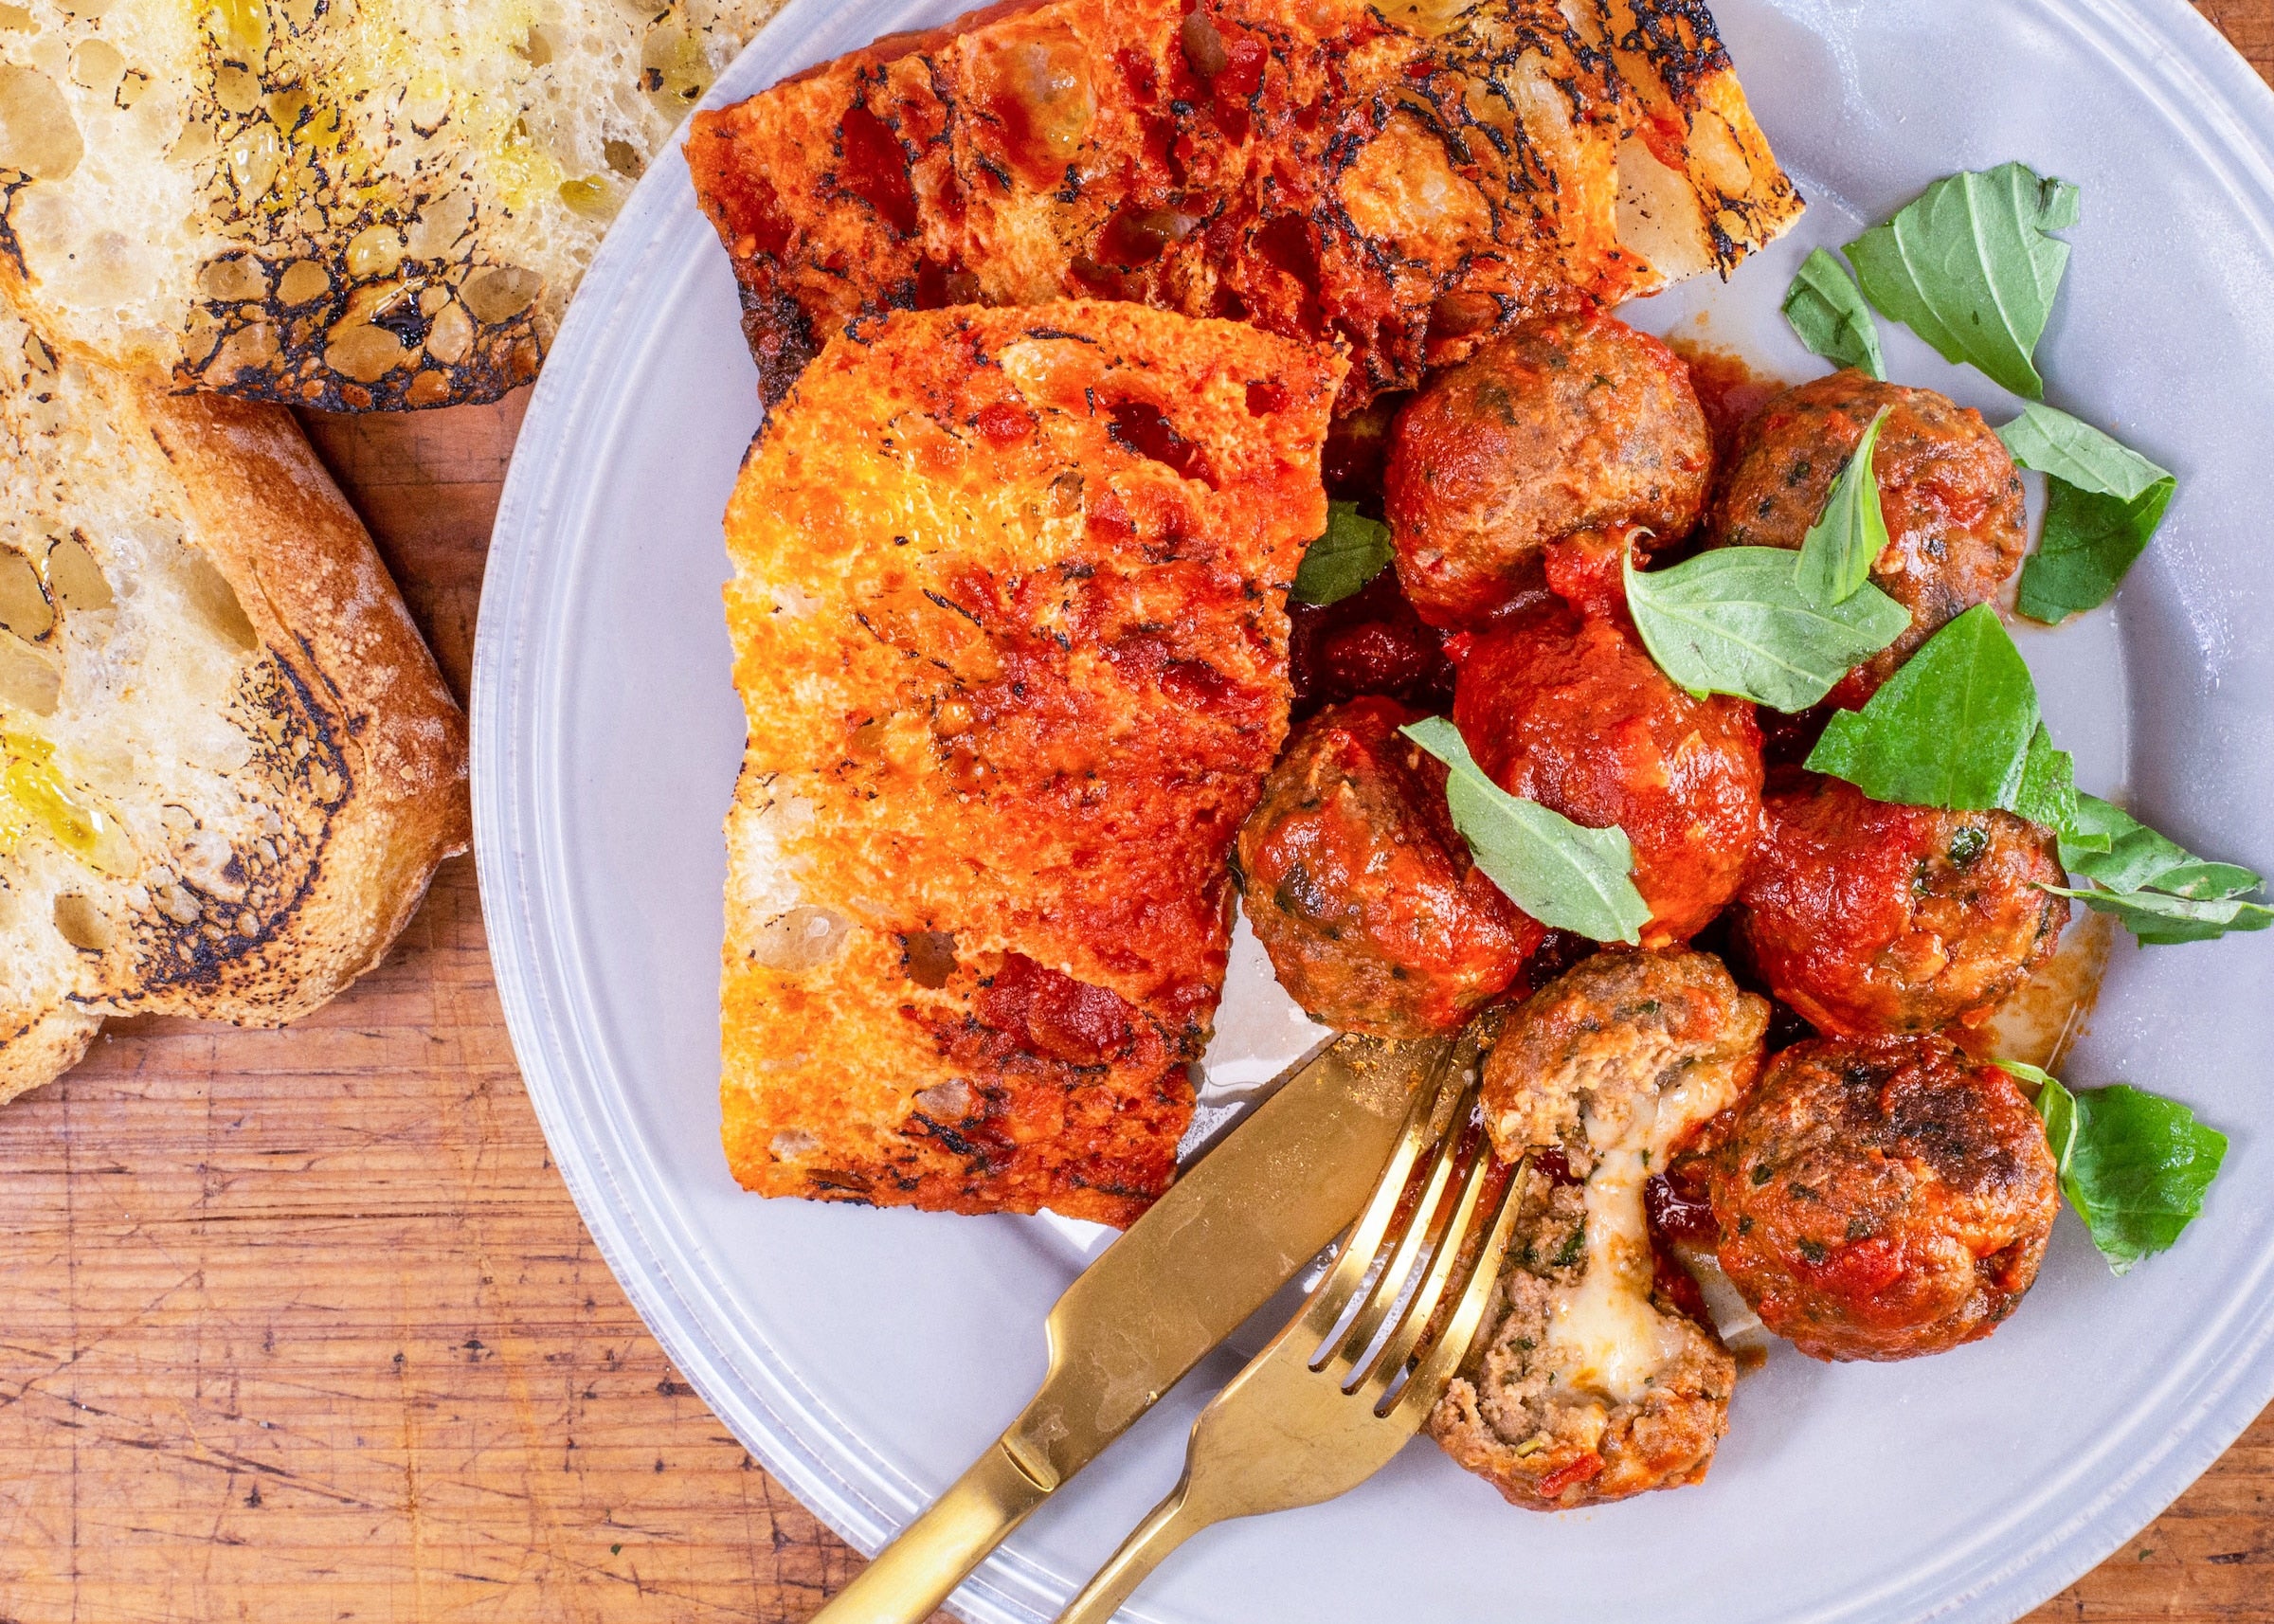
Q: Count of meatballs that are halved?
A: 1